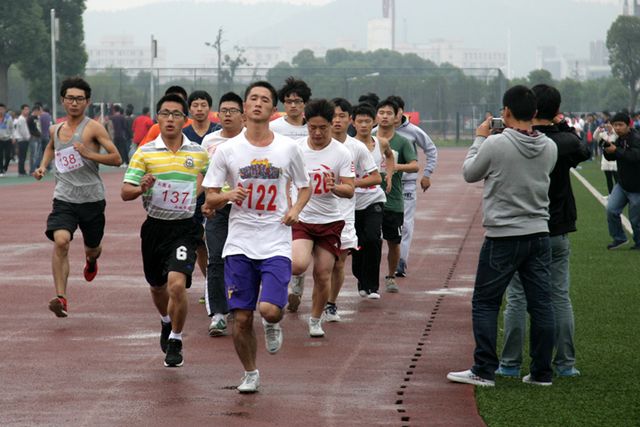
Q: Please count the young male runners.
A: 13